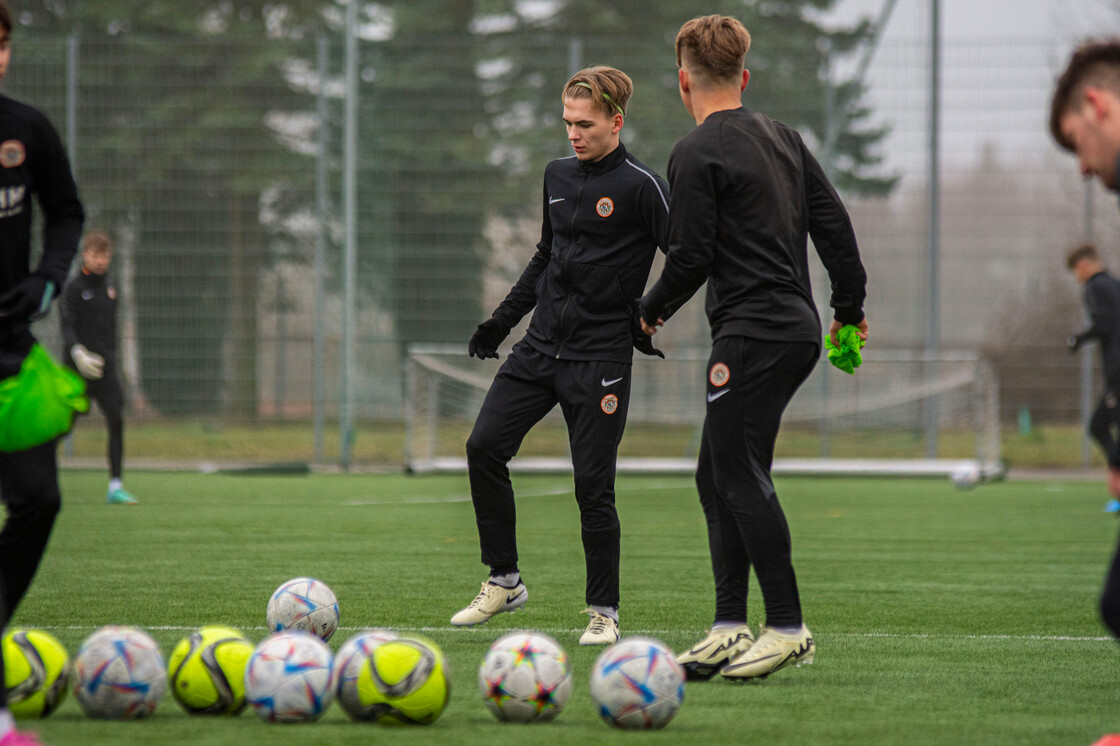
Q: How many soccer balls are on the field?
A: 10